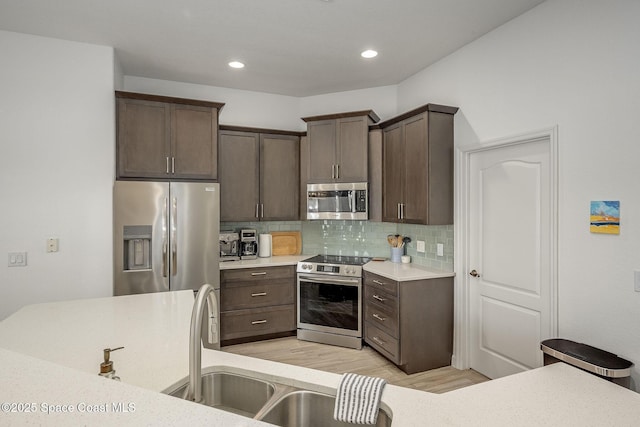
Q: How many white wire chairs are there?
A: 0